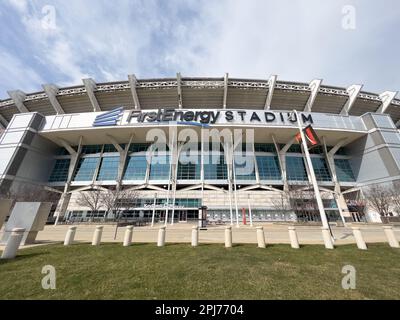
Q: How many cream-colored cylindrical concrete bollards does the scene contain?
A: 12